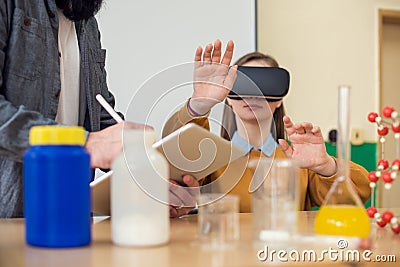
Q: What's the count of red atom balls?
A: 12